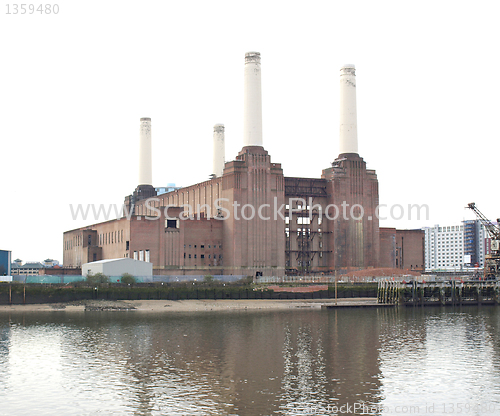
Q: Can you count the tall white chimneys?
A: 4